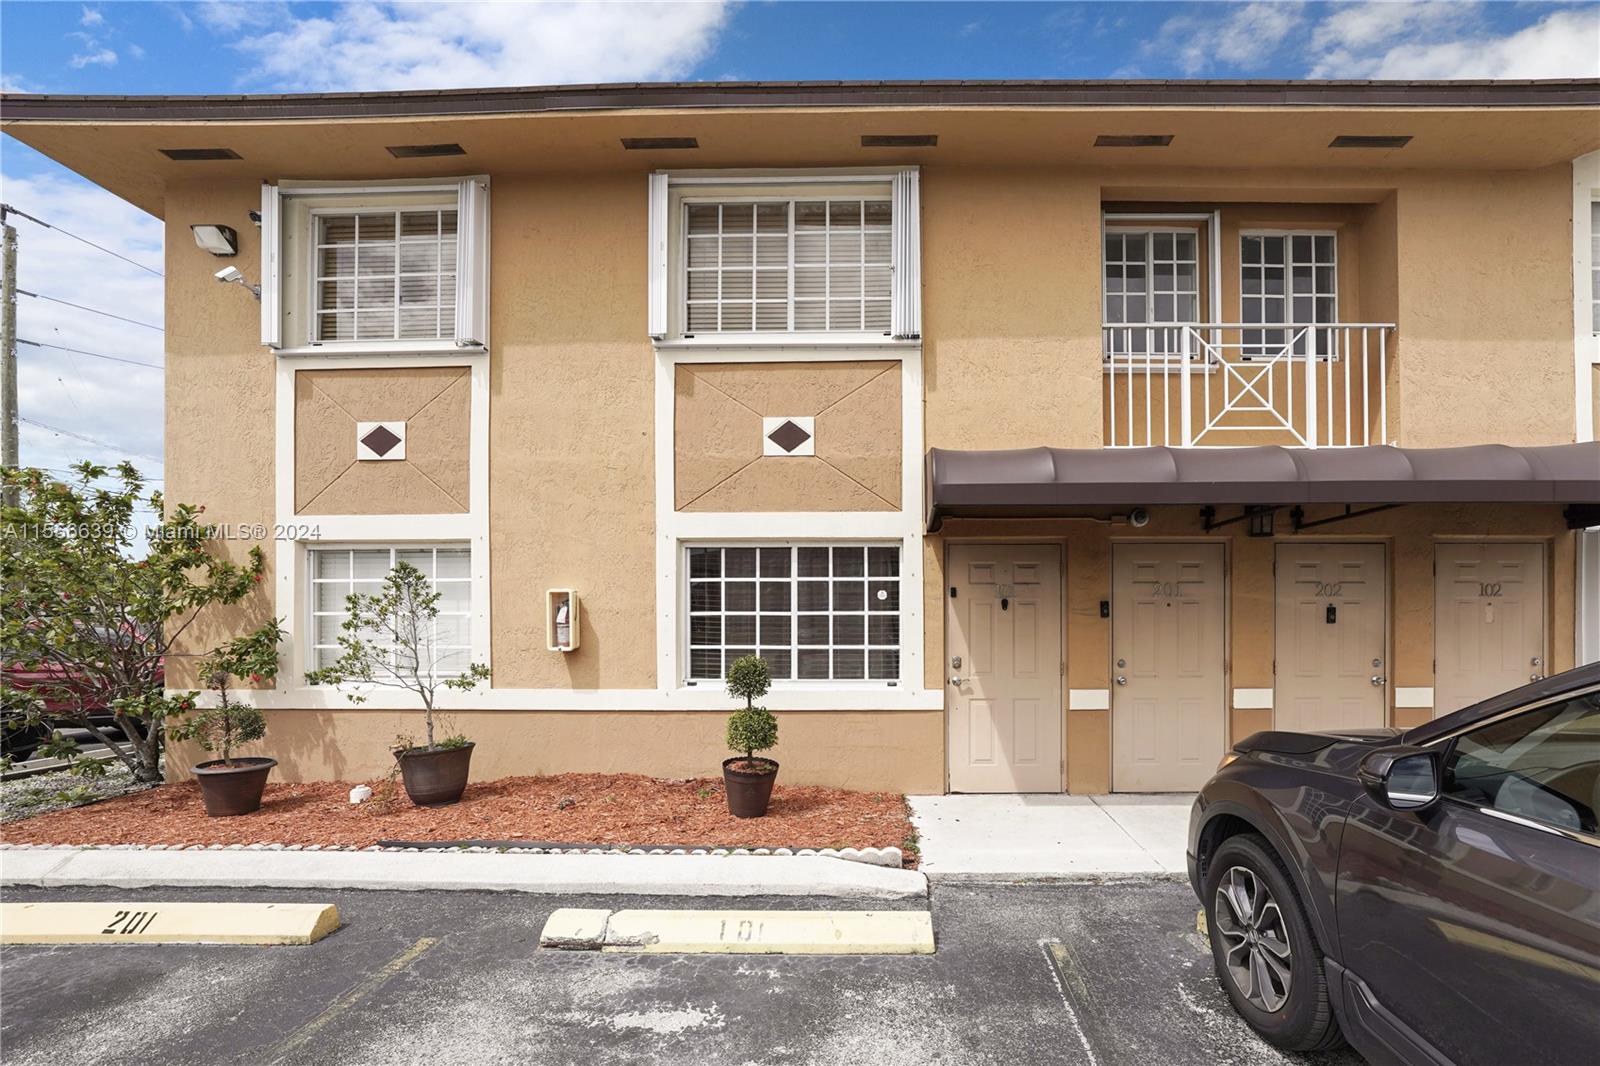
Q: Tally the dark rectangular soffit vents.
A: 6